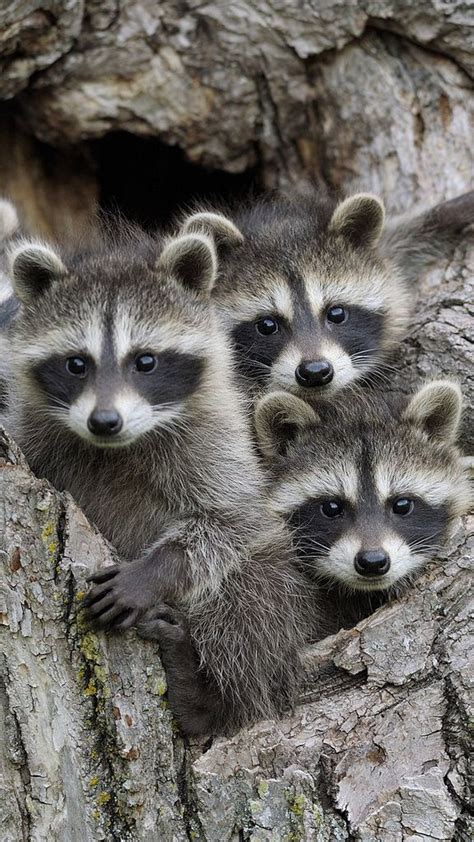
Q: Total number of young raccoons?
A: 3